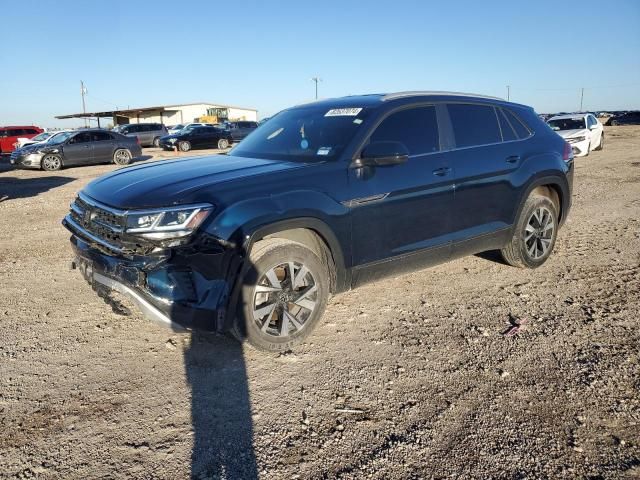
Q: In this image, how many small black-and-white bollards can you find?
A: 0